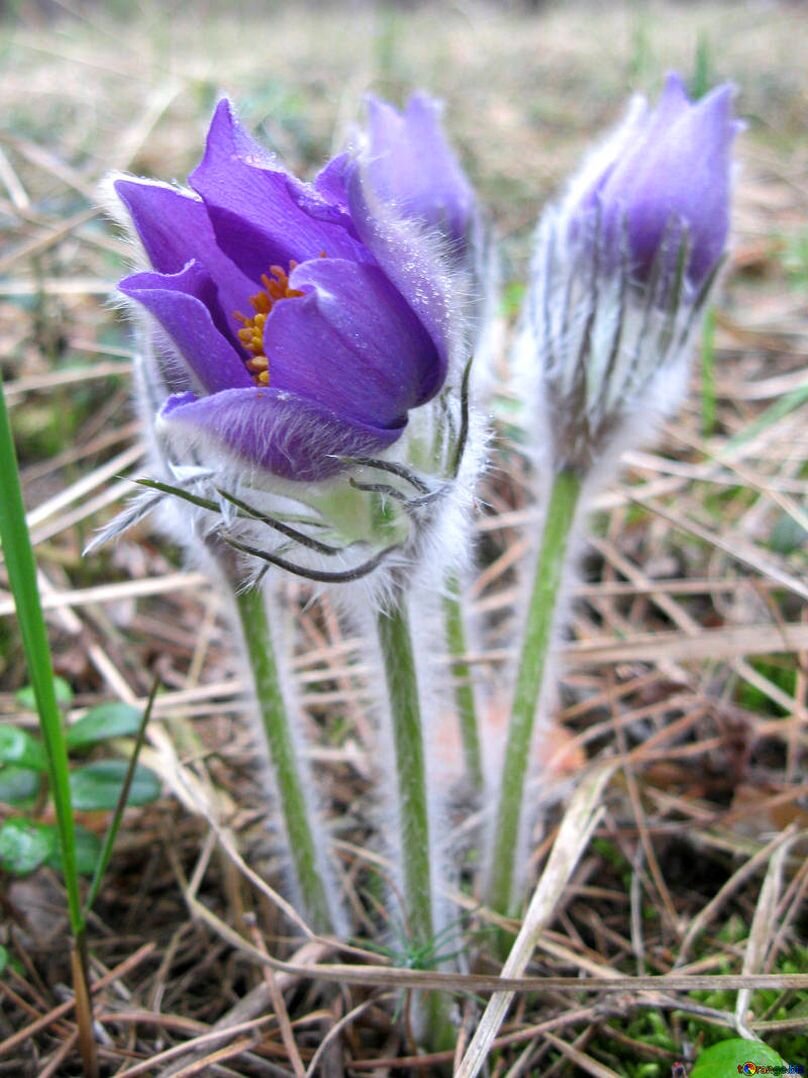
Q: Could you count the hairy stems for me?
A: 4